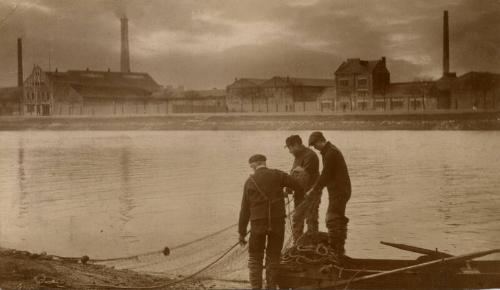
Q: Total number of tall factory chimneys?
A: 3